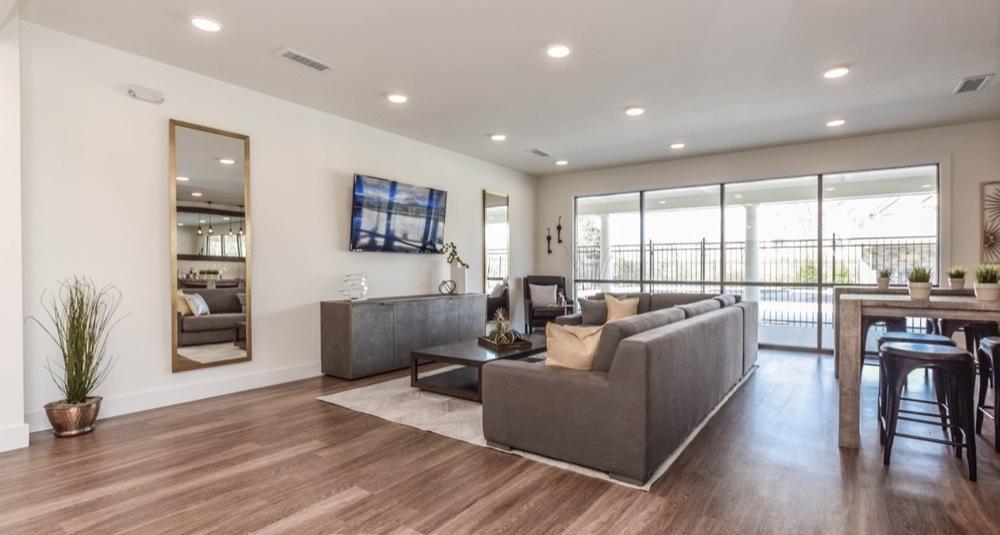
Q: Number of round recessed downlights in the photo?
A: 9